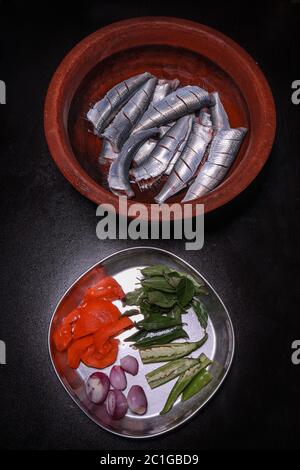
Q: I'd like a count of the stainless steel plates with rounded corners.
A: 1